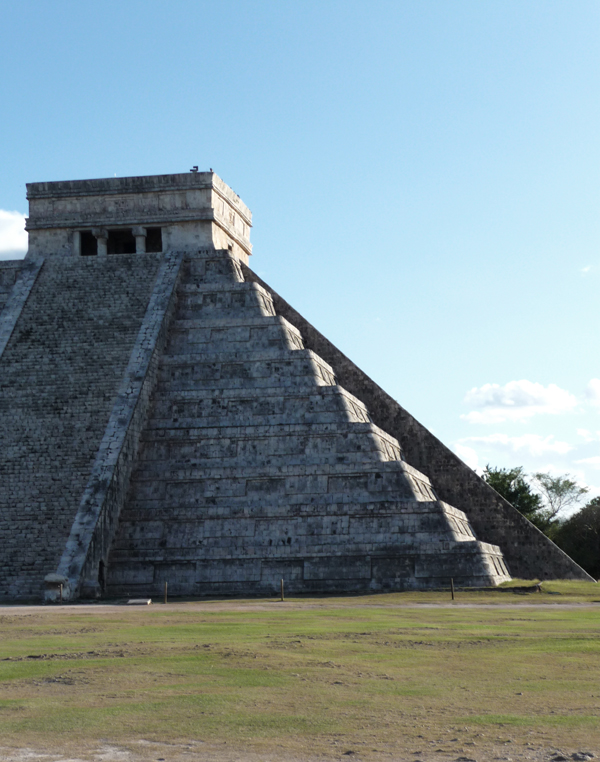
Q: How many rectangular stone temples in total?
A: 1